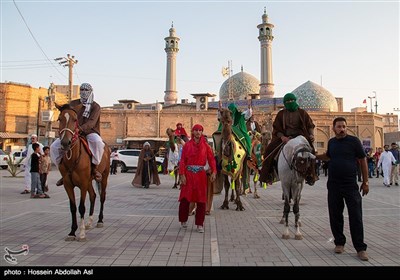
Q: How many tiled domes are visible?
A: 2